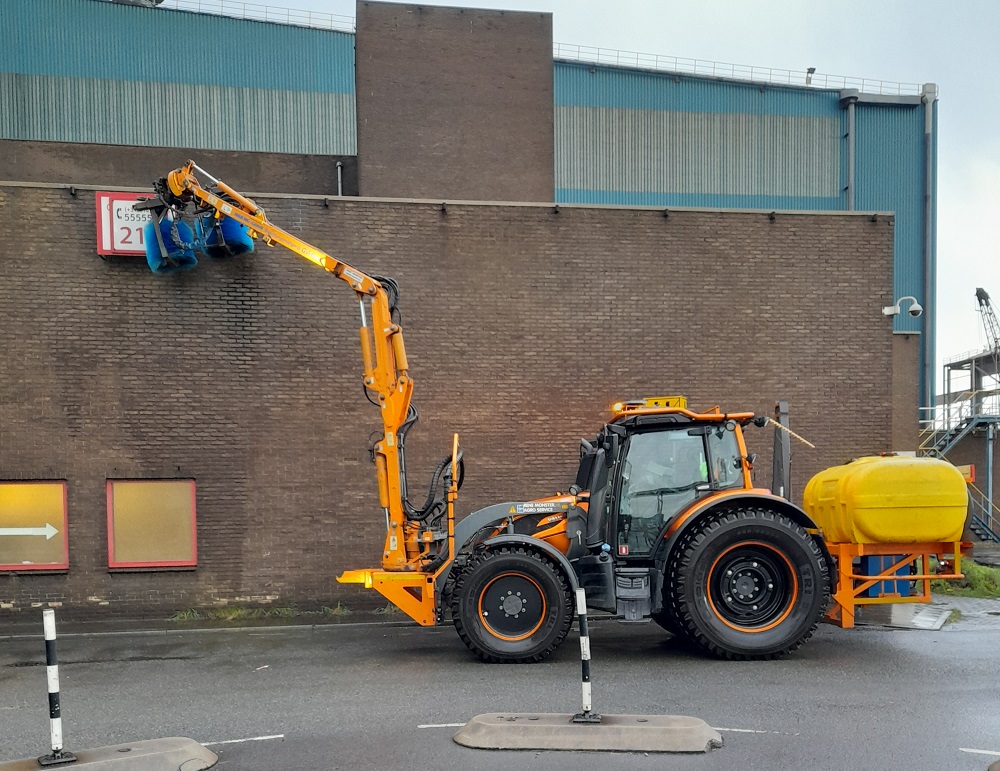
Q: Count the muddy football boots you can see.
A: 0